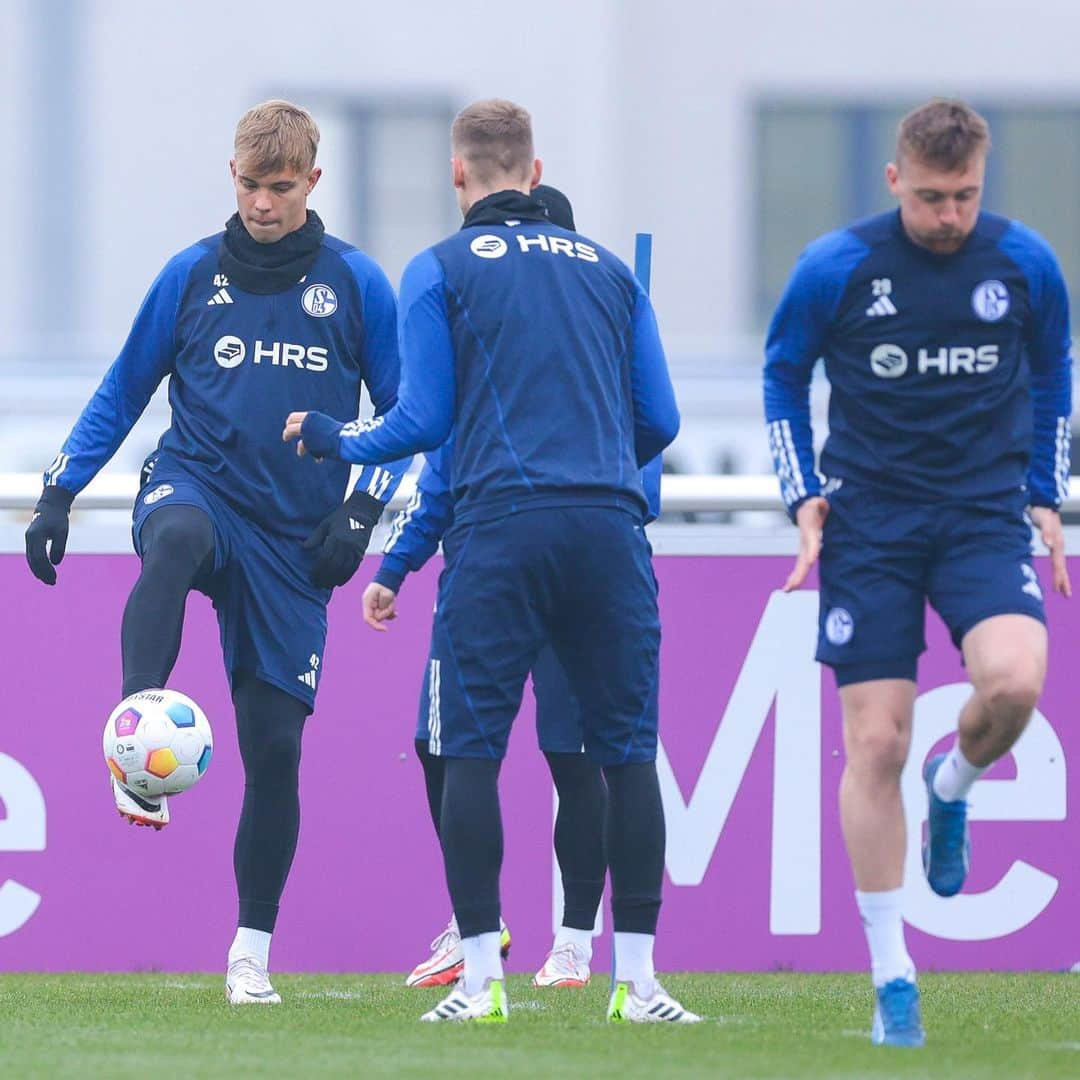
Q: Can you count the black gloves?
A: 2